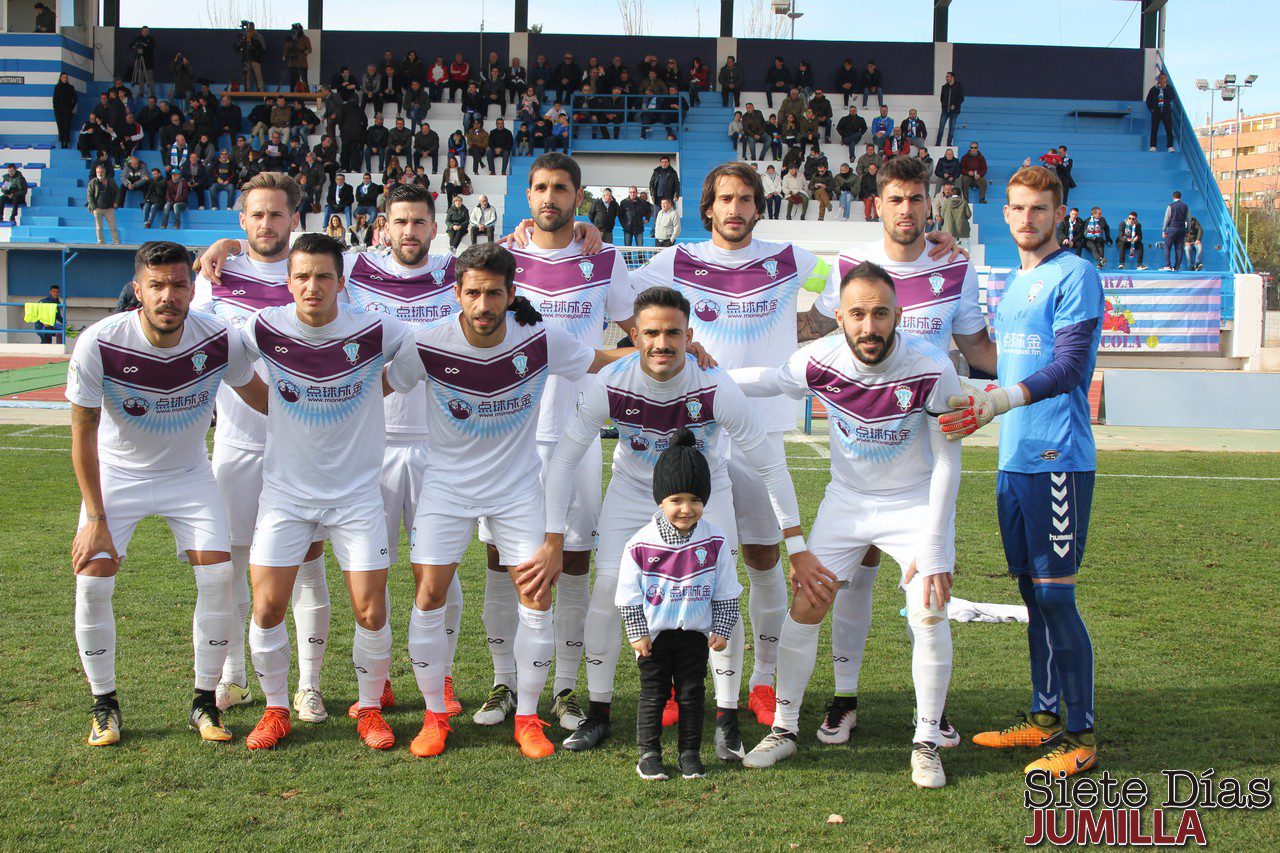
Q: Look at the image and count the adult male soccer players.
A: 11